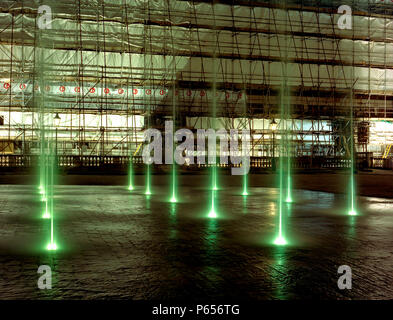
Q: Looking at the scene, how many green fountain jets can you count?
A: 14